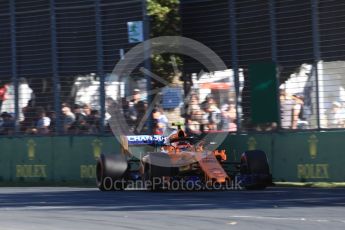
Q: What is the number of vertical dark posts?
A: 7